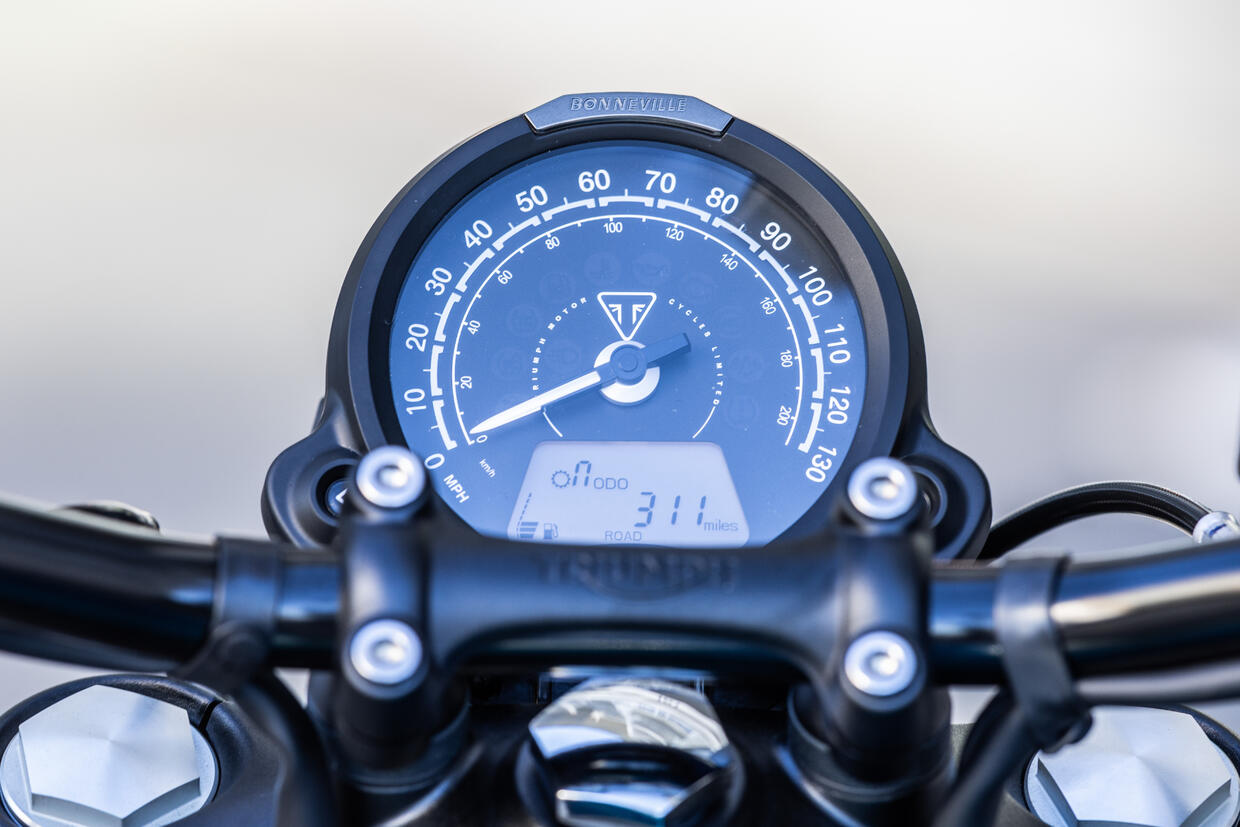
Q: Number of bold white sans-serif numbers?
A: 14